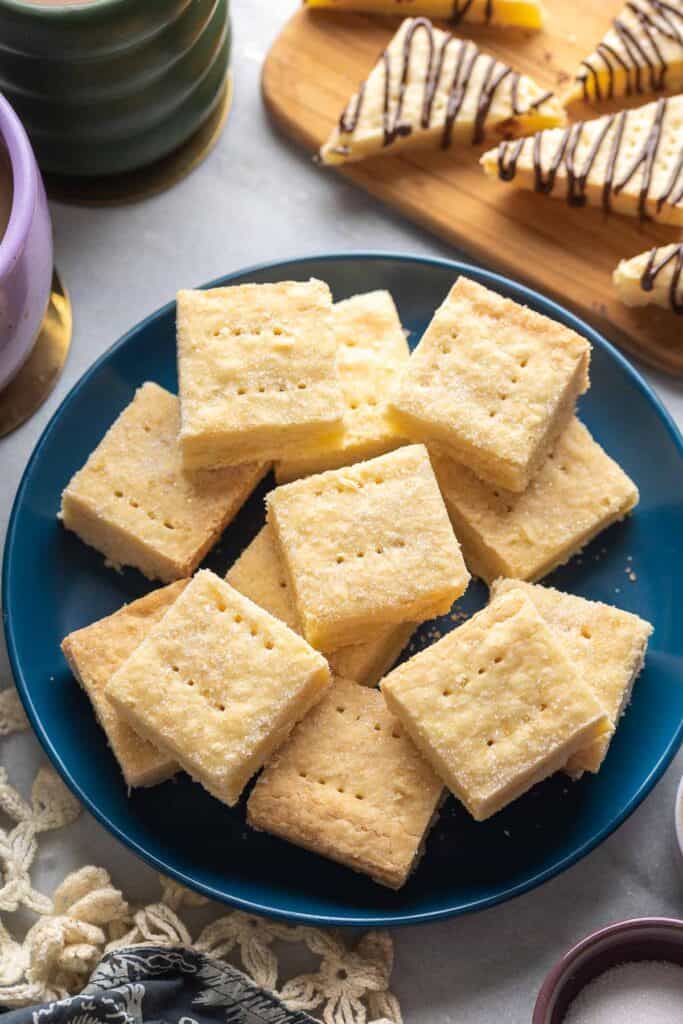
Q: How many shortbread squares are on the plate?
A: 12